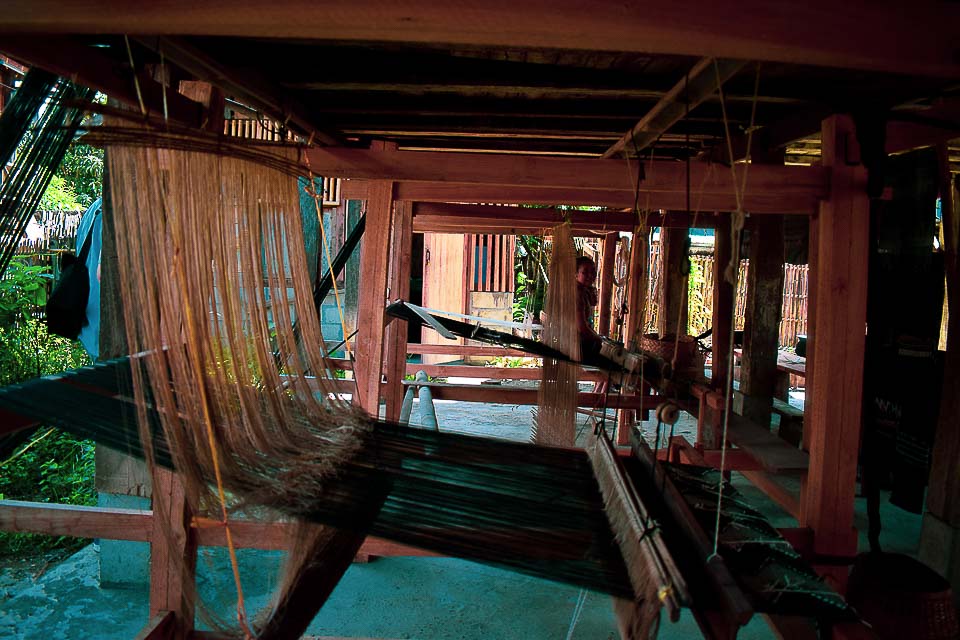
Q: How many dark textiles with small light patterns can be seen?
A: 1